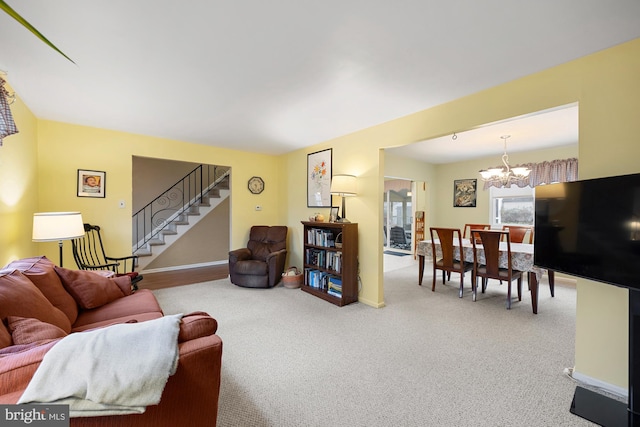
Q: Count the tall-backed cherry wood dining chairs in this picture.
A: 4